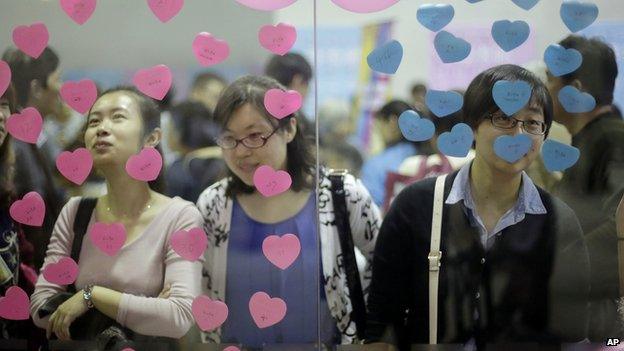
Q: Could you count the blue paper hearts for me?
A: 15